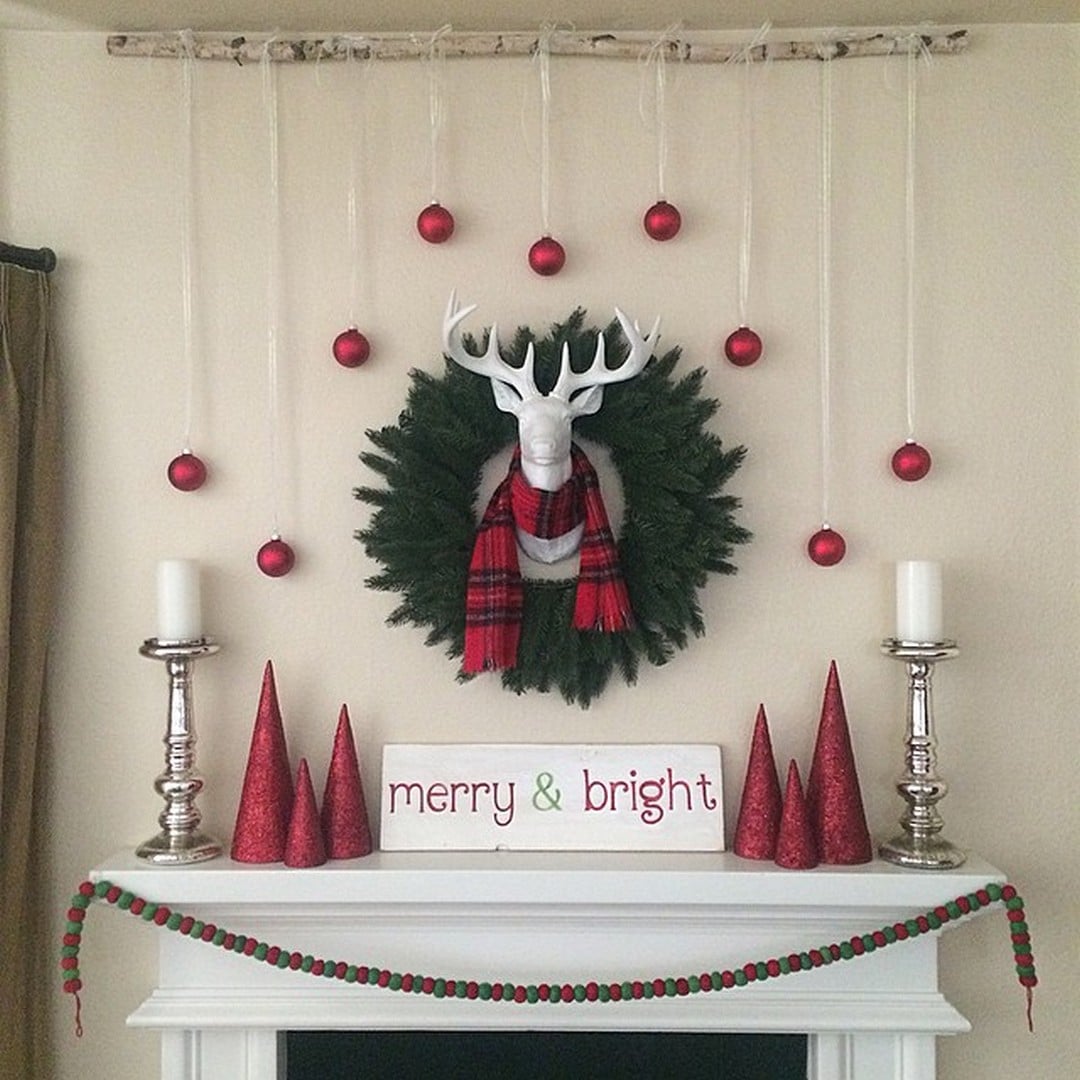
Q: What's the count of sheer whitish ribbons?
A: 9